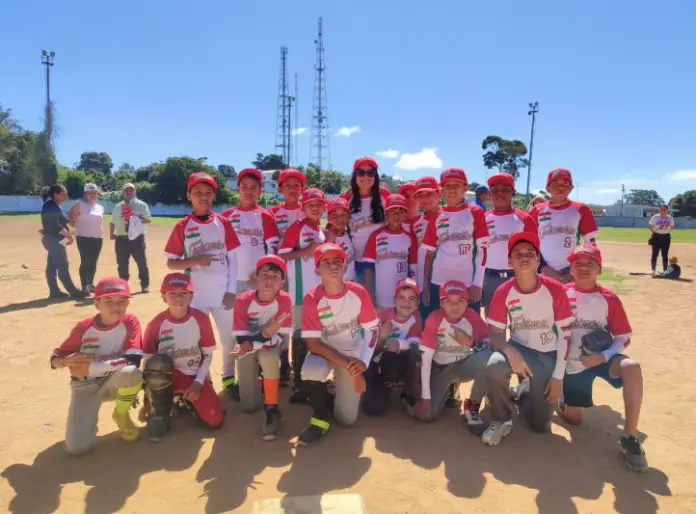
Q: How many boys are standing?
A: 11